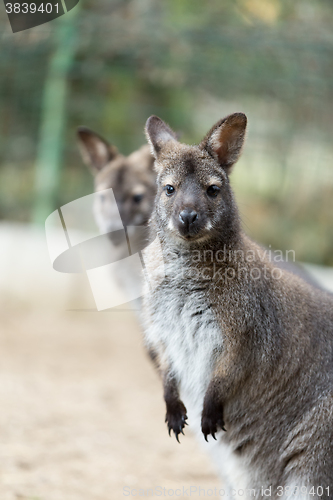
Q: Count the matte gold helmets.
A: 0